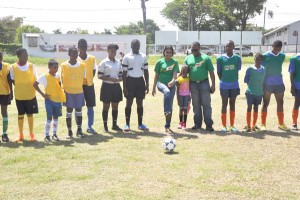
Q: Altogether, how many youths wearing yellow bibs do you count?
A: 5